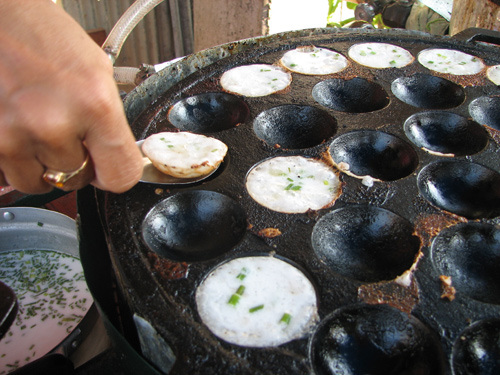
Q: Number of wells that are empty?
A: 13